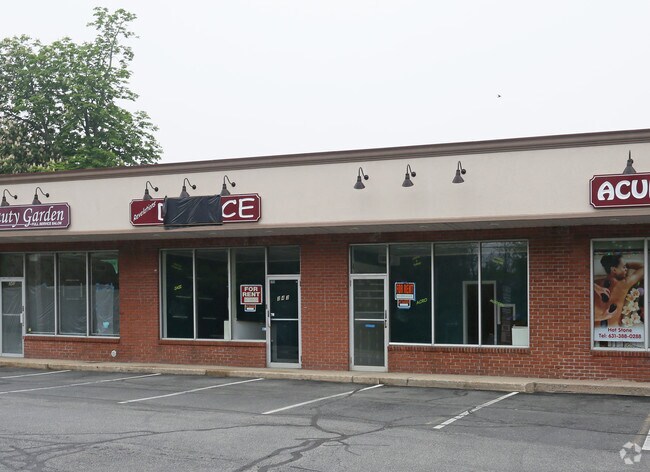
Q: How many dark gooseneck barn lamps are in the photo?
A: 9